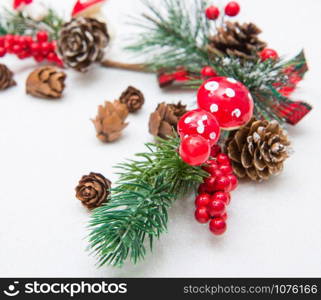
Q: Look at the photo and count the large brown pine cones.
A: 3